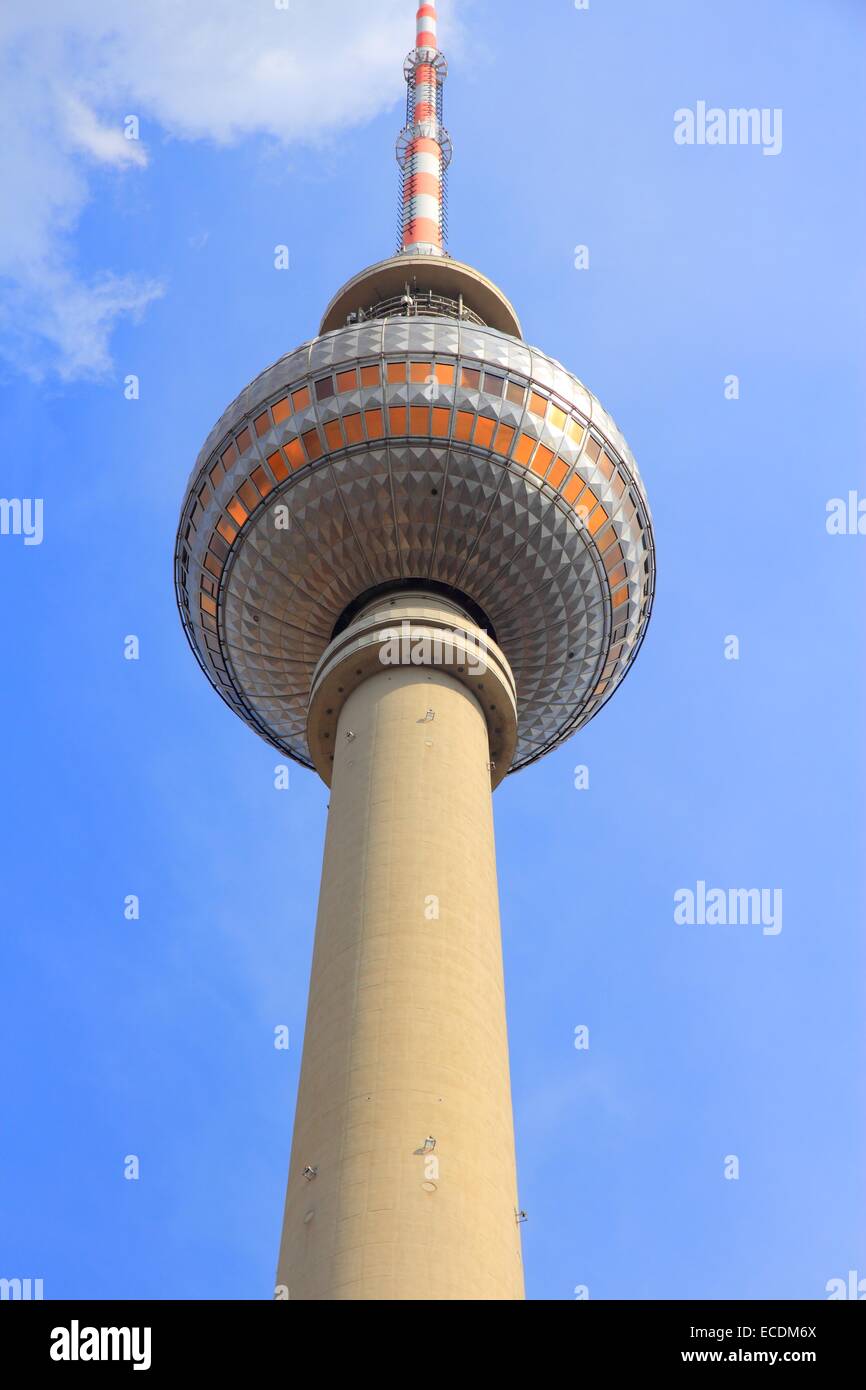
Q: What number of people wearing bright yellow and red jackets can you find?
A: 0